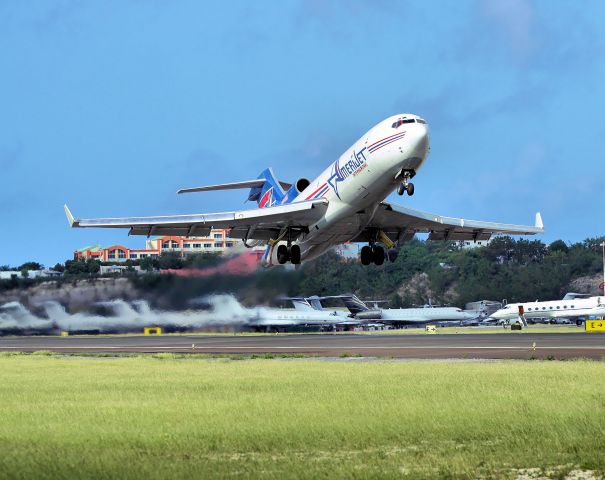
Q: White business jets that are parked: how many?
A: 3